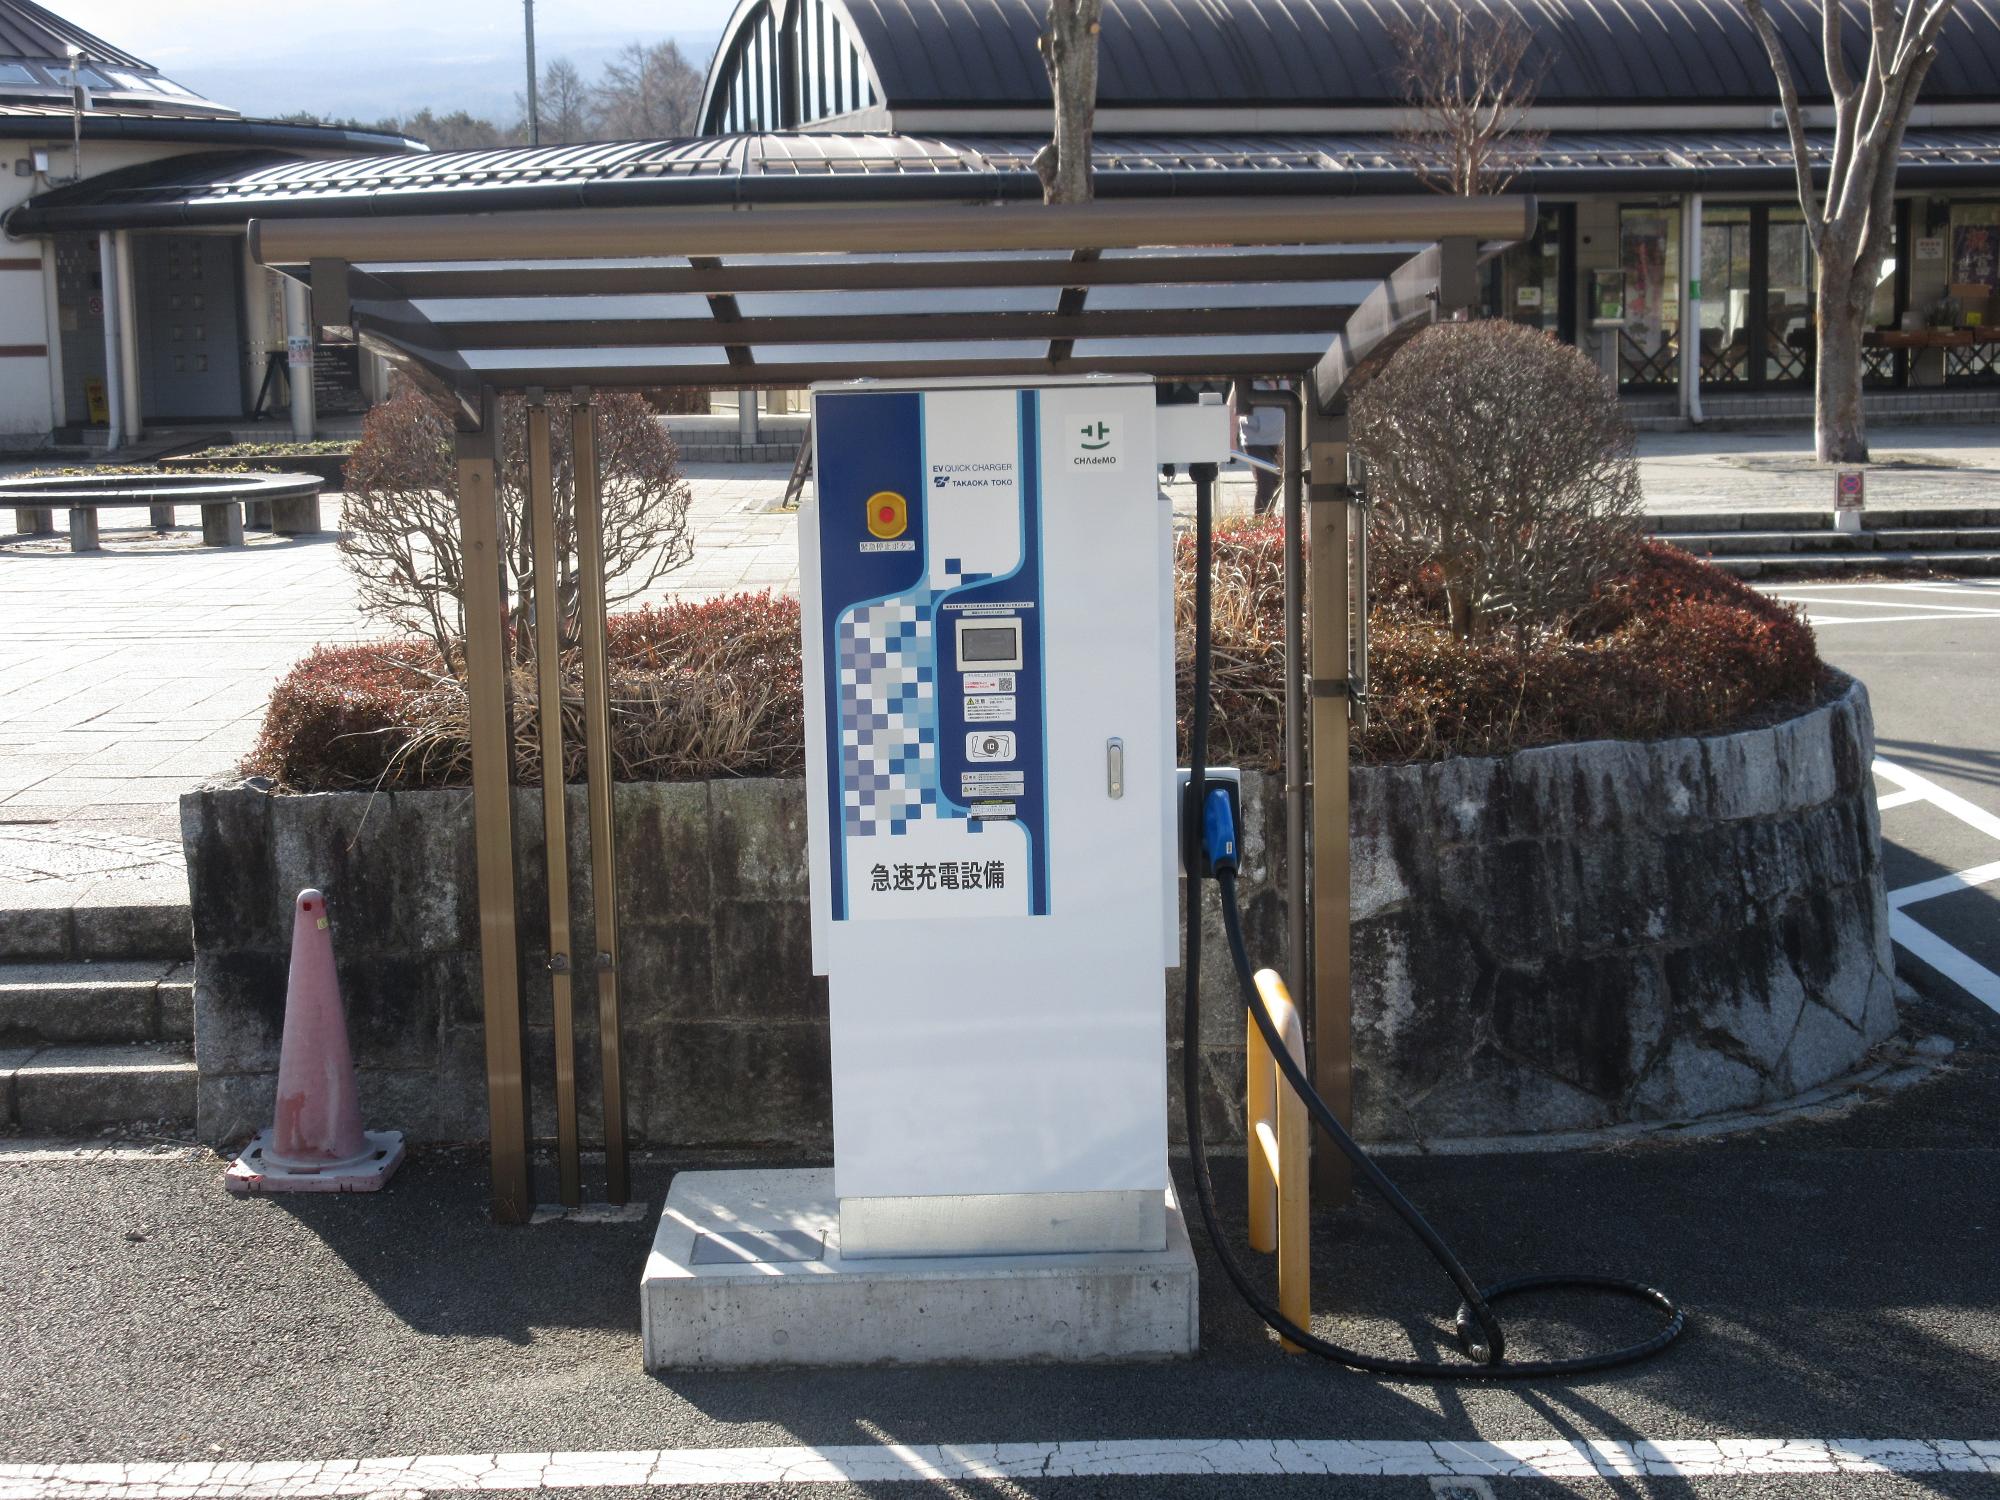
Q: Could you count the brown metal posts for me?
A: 4